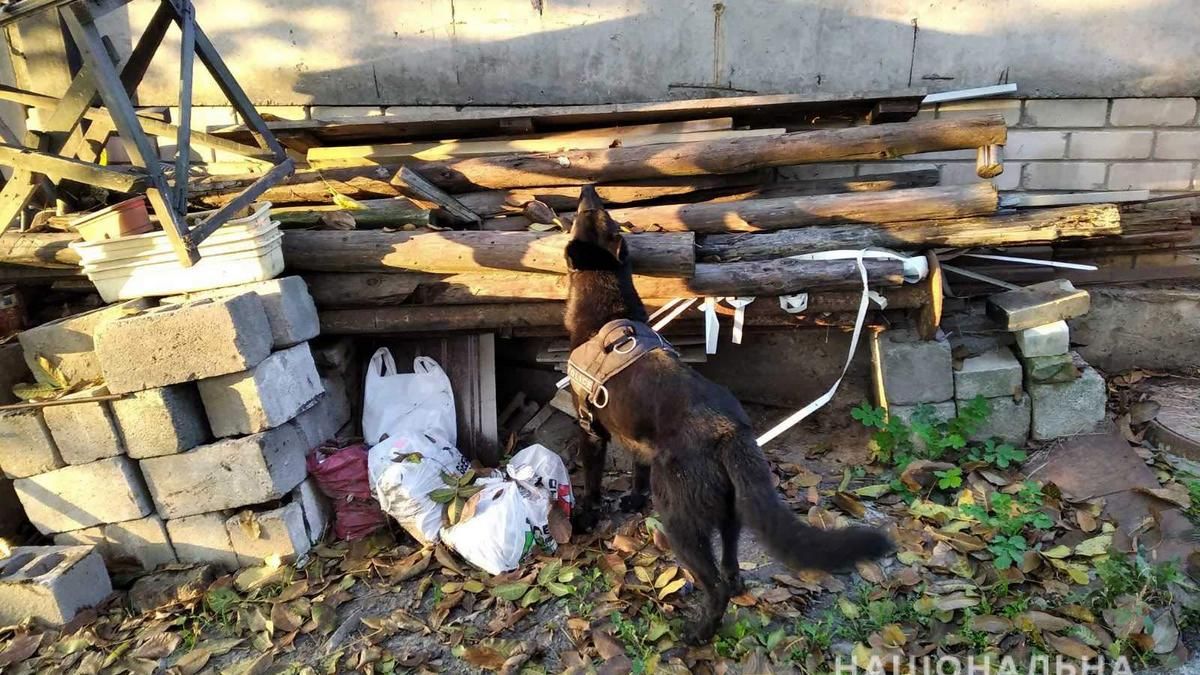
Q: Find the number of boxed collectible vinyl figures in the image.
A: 0